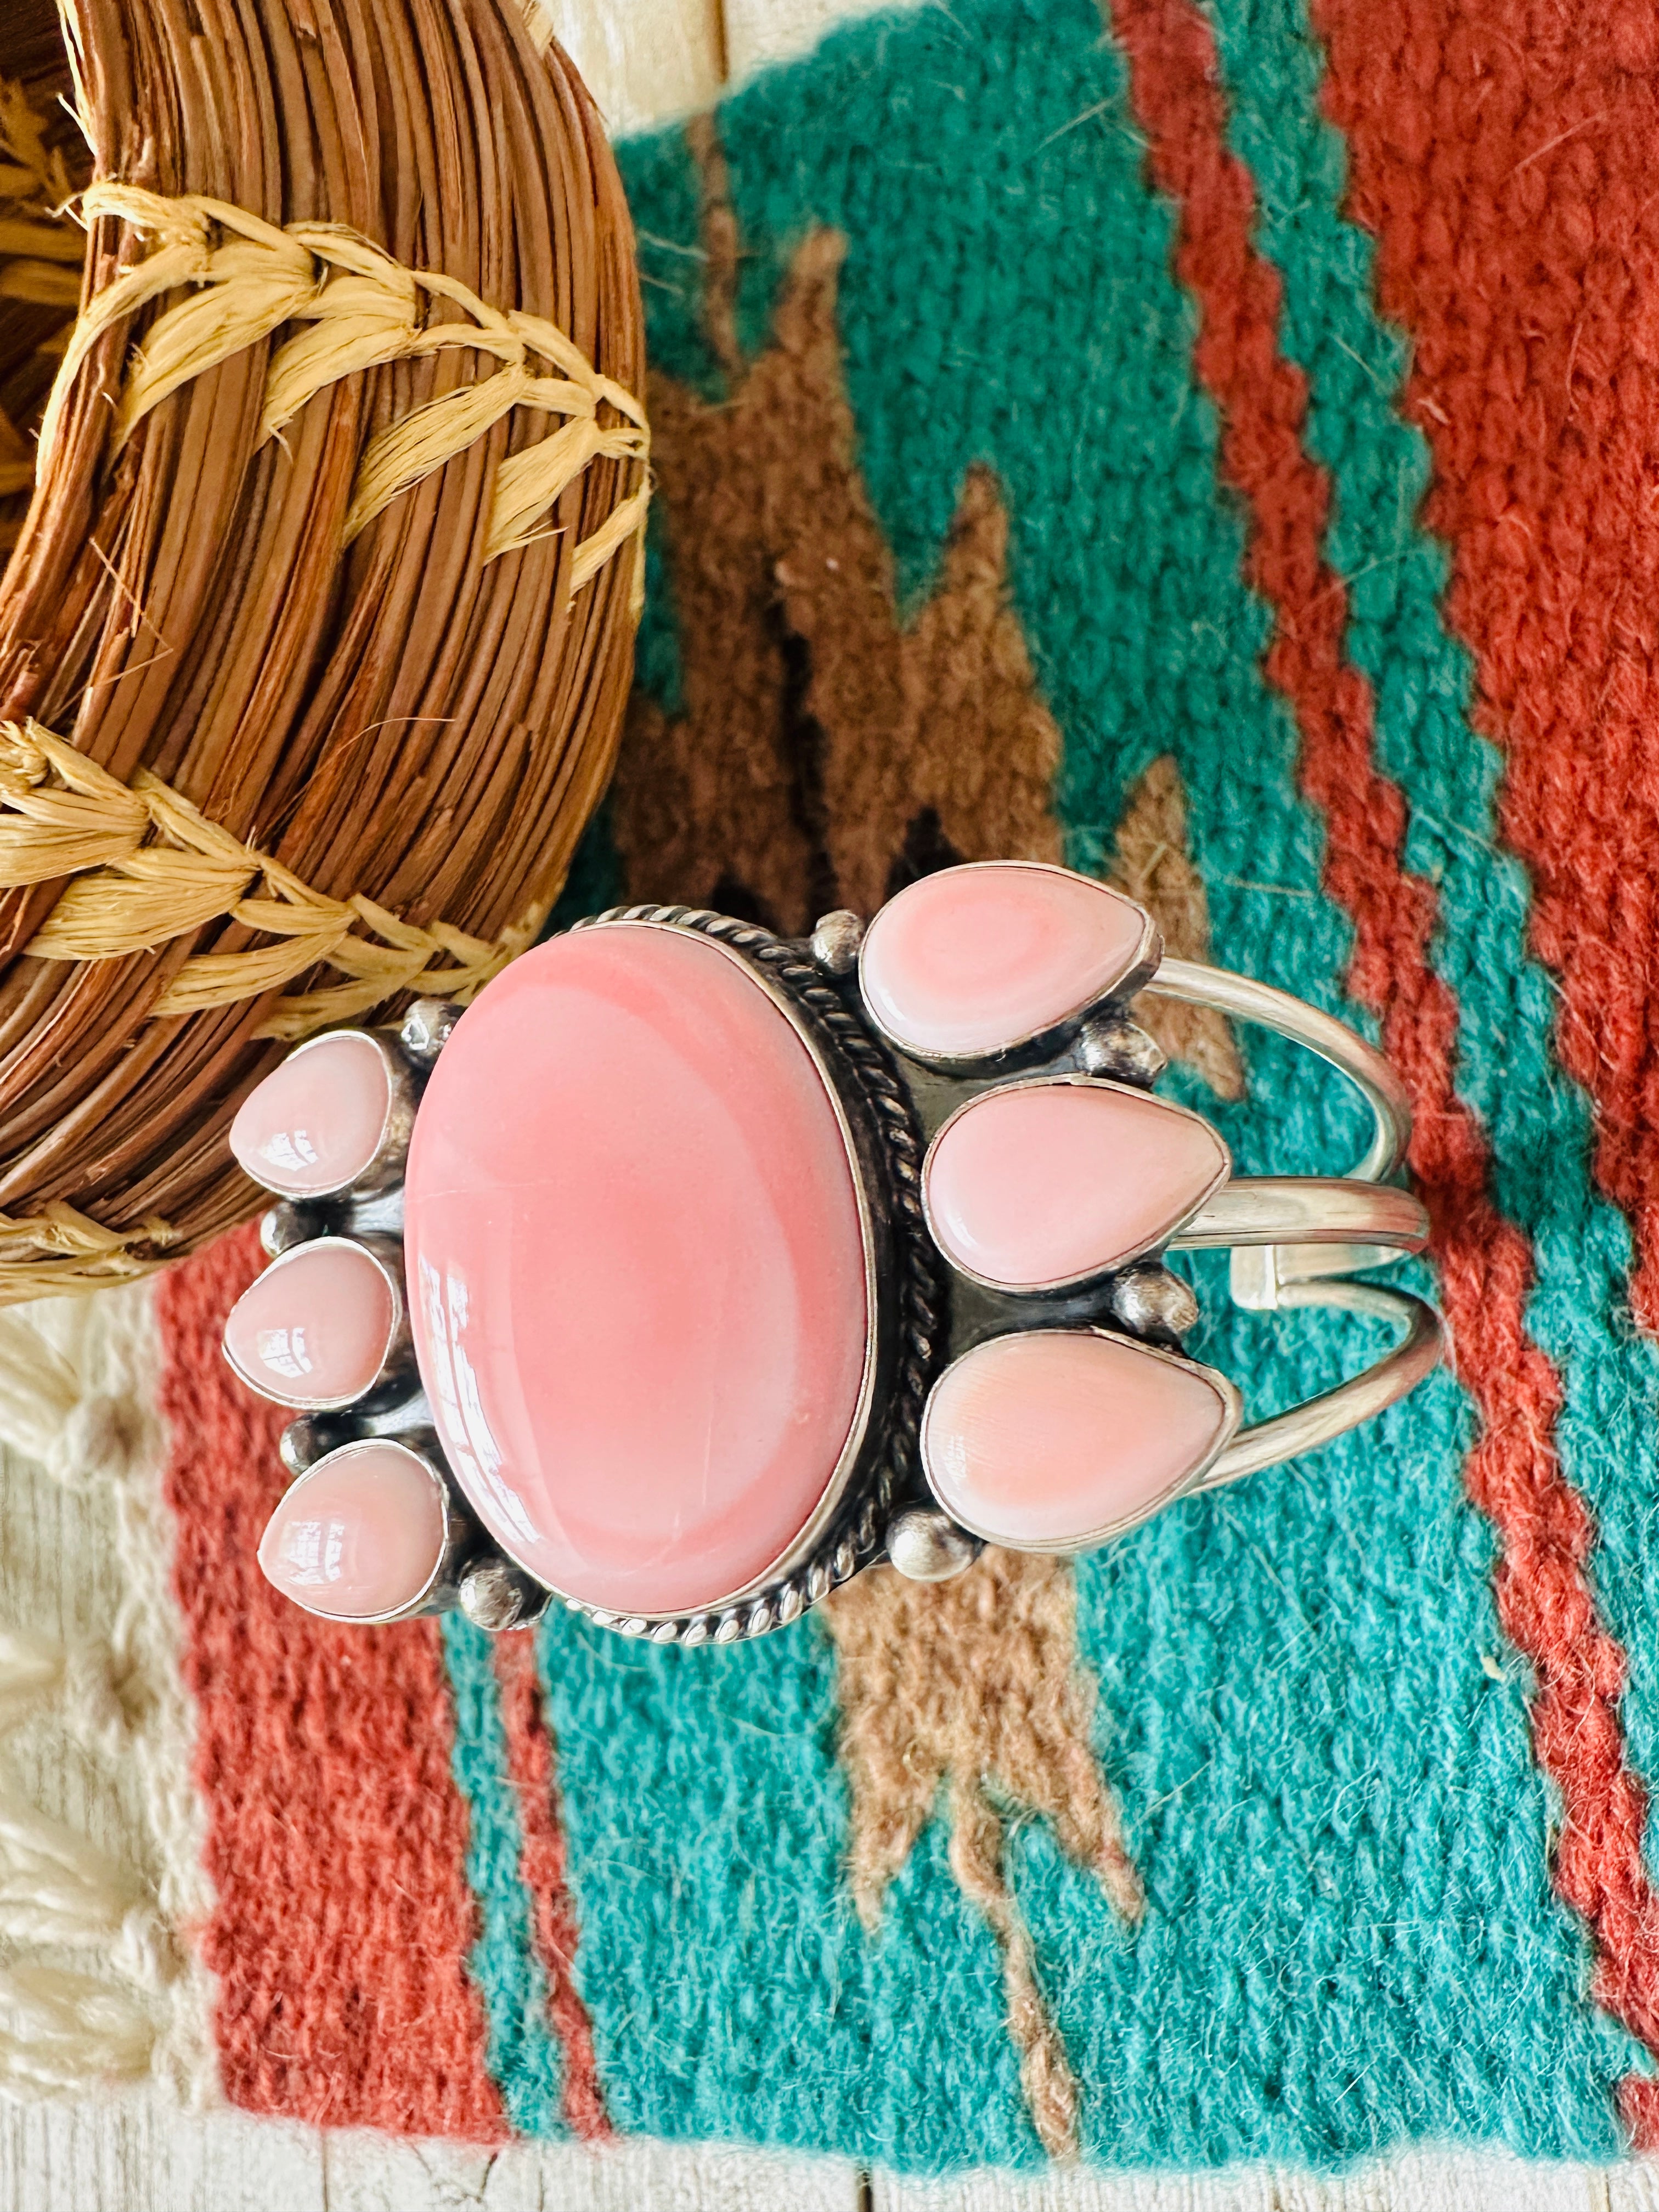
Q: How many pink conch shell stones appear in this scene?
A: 7